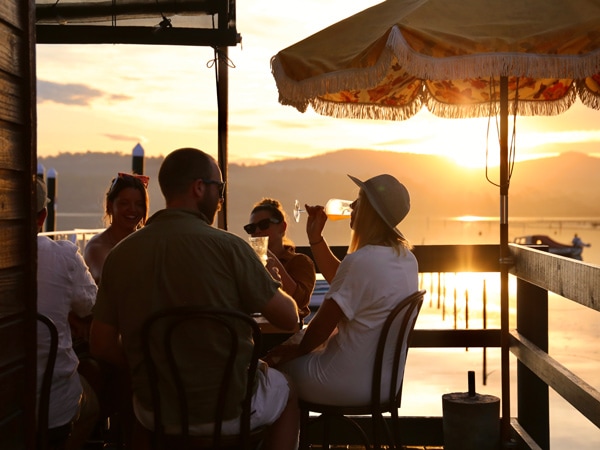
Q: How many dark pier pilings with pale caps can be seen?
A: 3